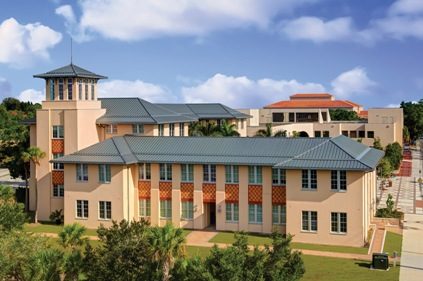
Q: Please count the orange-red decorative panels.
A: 9